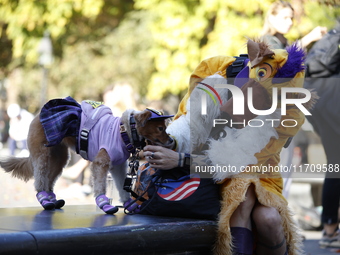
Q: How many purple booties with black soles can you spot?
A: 4